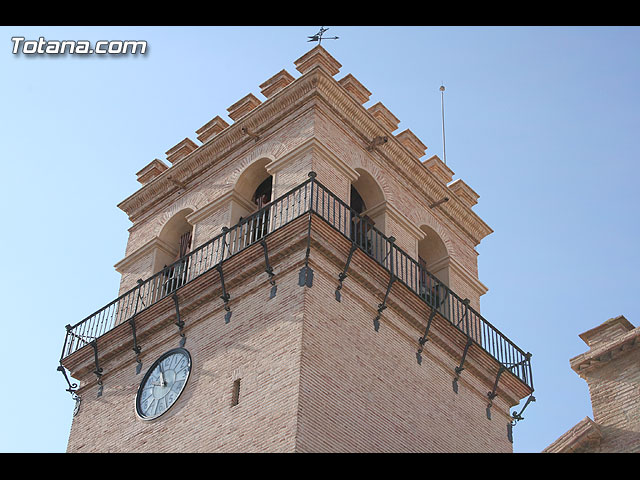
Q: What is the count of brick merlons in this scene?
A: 11